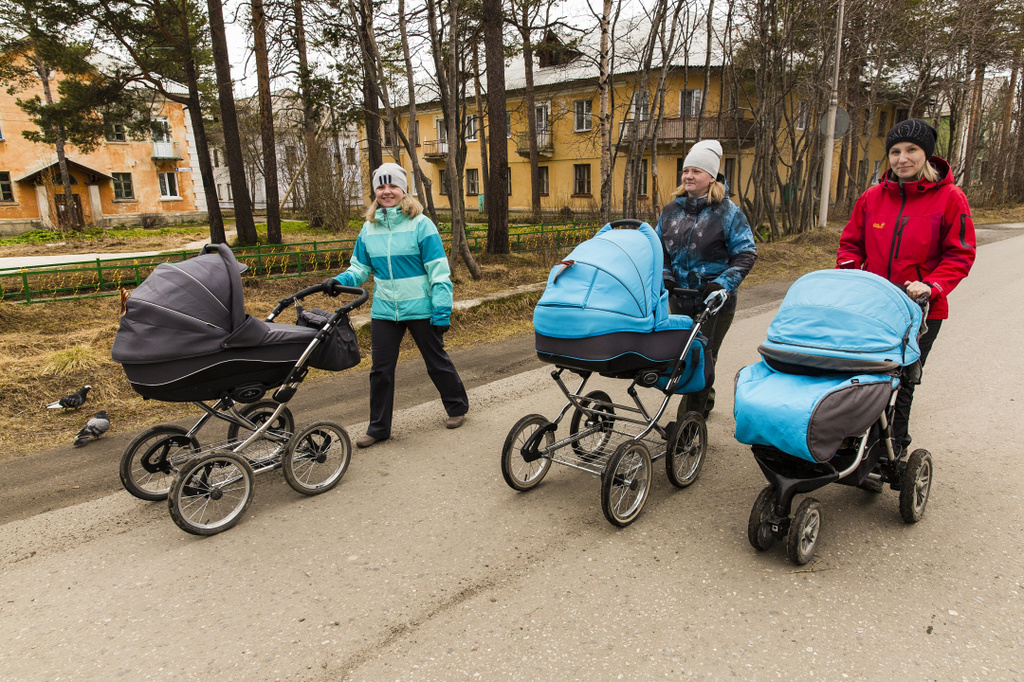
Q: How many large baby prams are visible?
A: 3